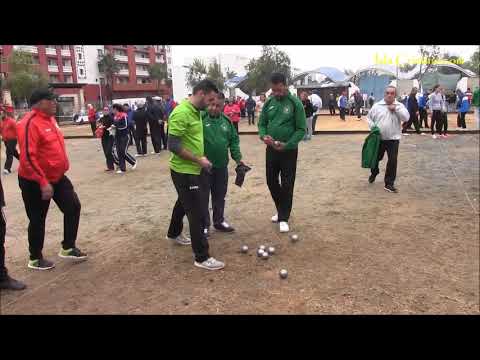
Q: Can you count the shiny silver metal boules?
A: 7